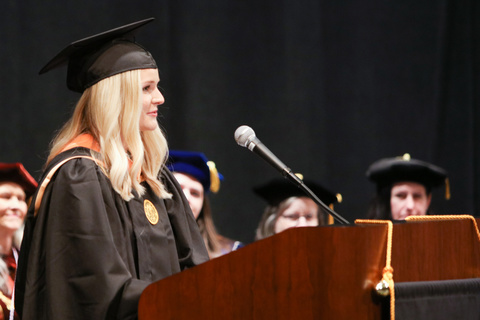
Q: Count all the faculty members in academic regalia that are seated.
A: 4